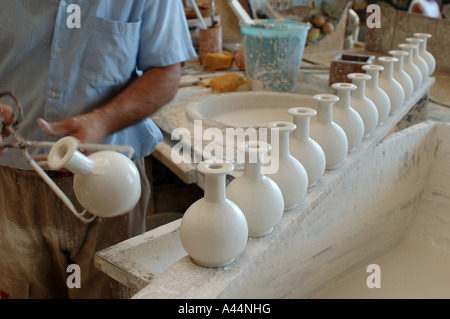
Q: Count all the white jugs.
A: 14